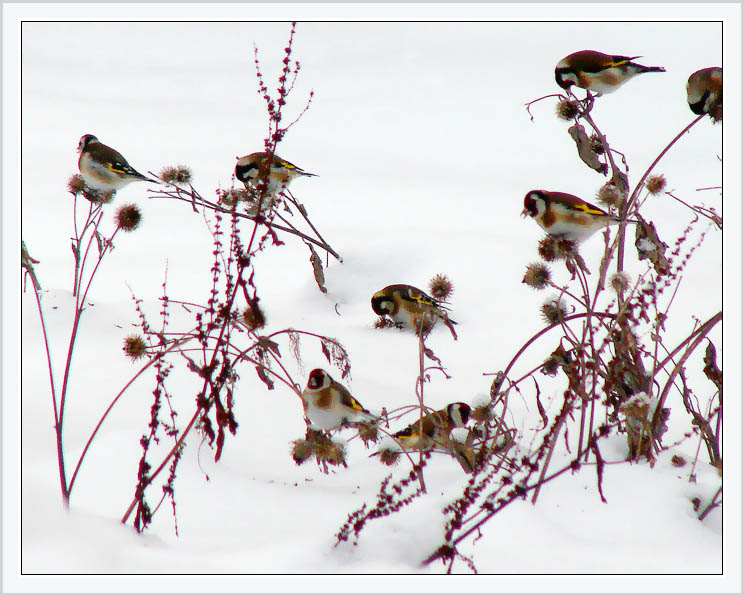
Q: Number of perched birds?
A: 8